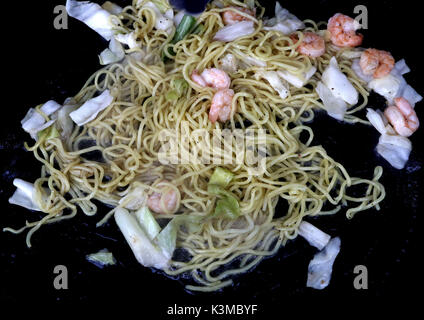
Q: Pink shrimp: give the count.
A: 8